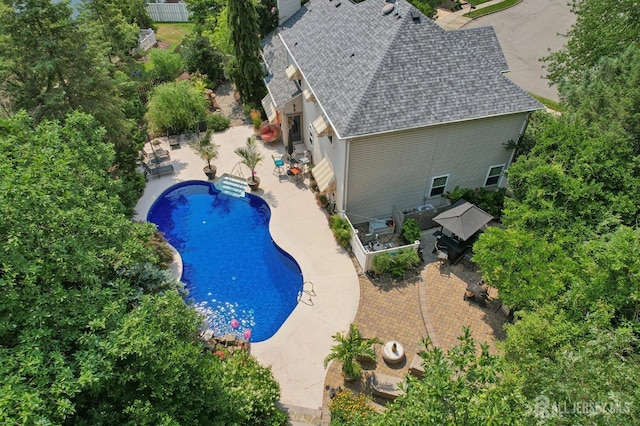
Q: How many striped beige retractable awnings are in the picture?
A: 5